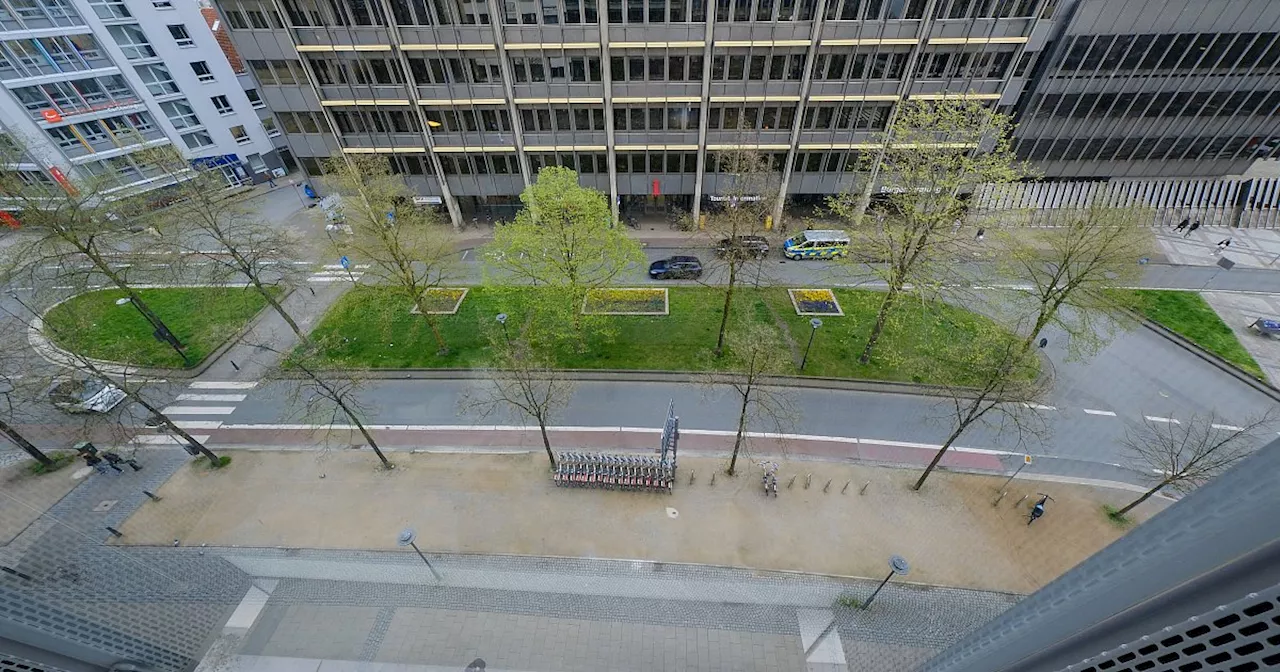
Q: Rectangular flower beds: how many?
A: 3